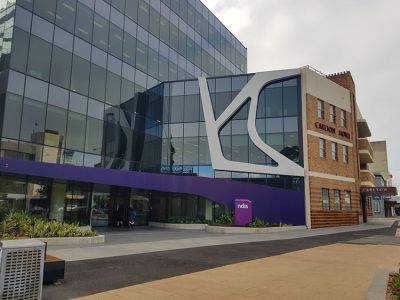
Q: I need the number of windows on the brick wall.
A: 9